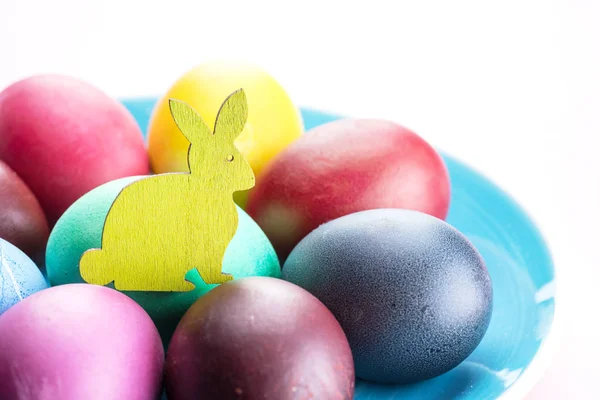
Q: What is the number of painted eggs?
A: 9